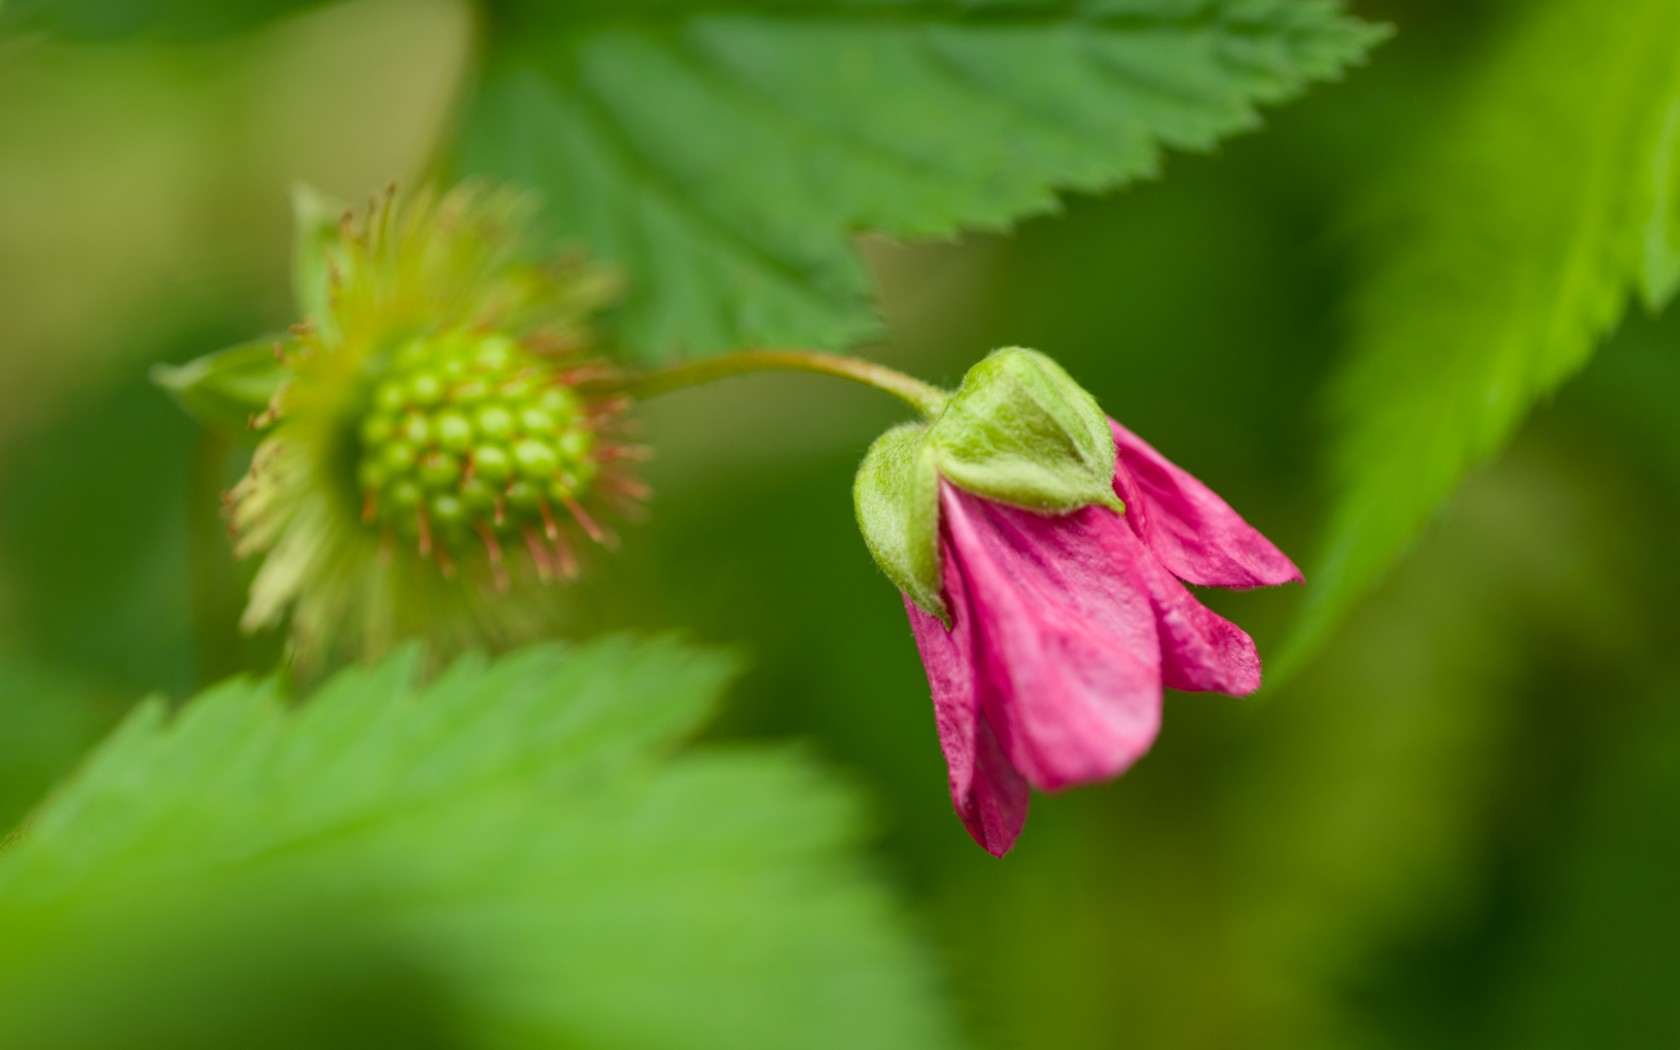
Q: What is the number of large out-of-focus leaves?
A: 3